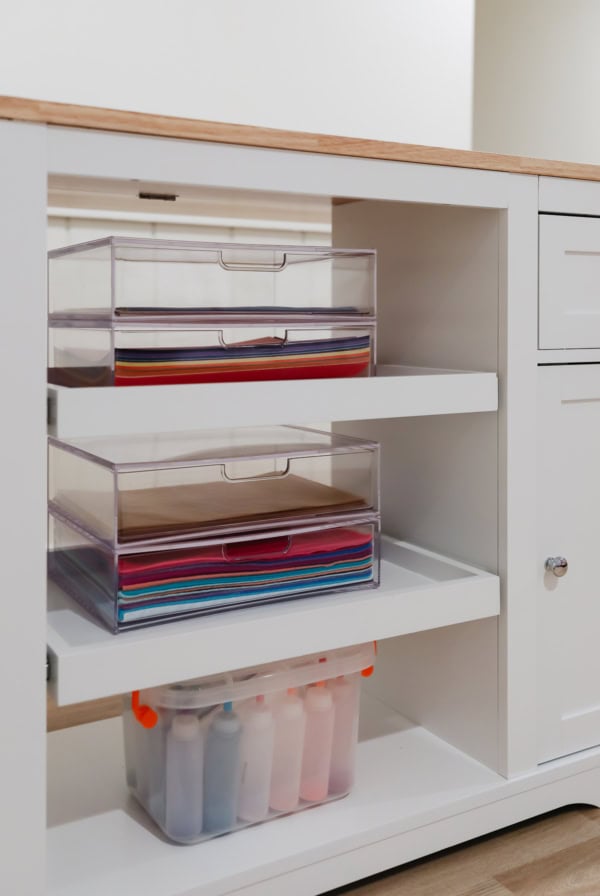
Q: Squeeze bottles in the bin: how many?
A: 6